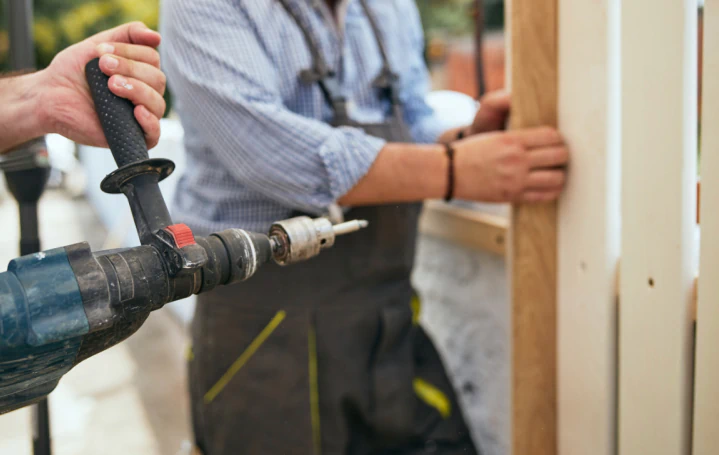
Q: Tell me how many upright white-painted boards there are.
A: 3